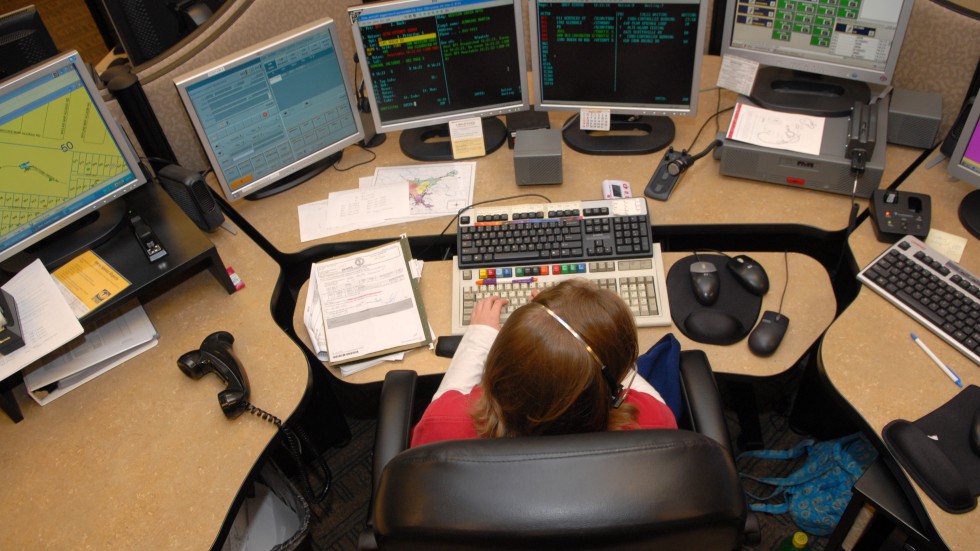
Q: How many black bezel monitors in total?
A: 0